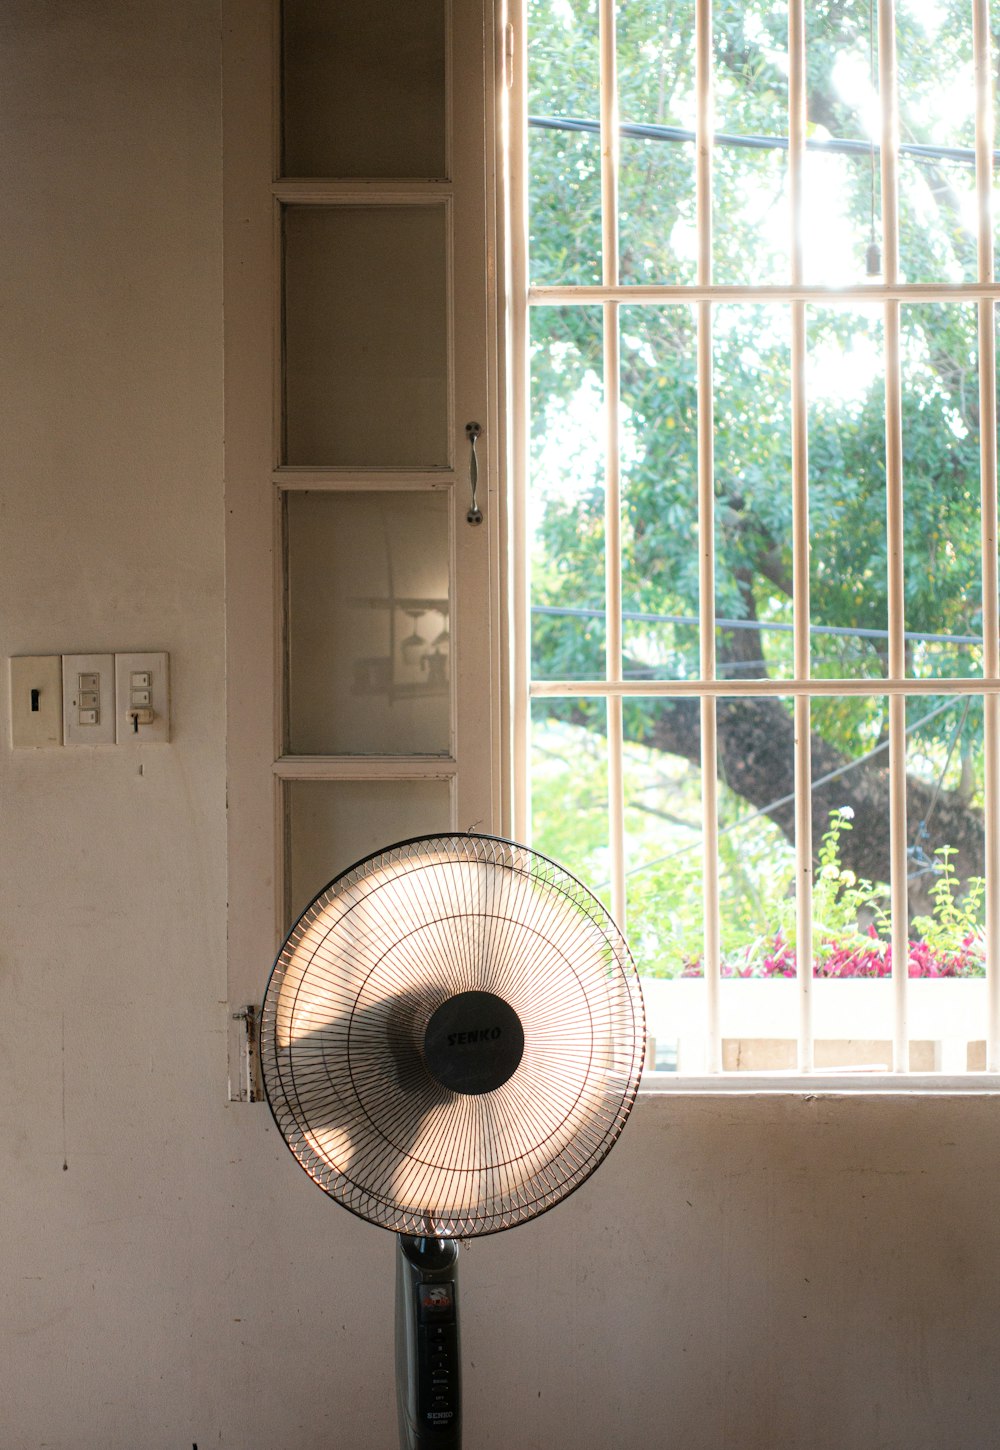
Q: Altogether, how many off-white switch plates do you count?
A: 3